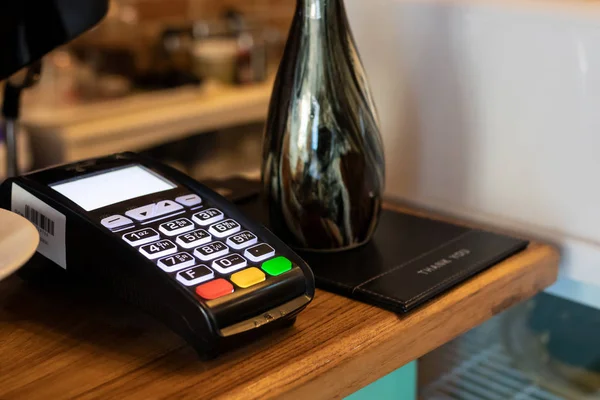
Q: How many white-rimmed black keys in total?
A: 12